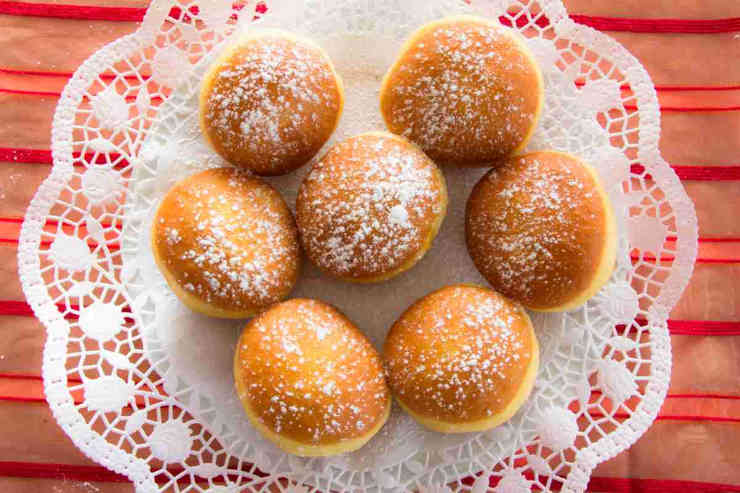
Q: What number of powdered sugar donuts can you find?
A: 7